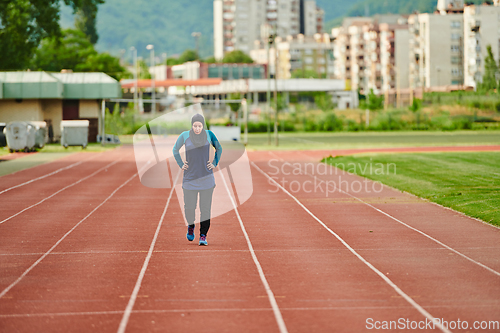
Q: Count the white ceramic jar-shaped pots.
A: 0